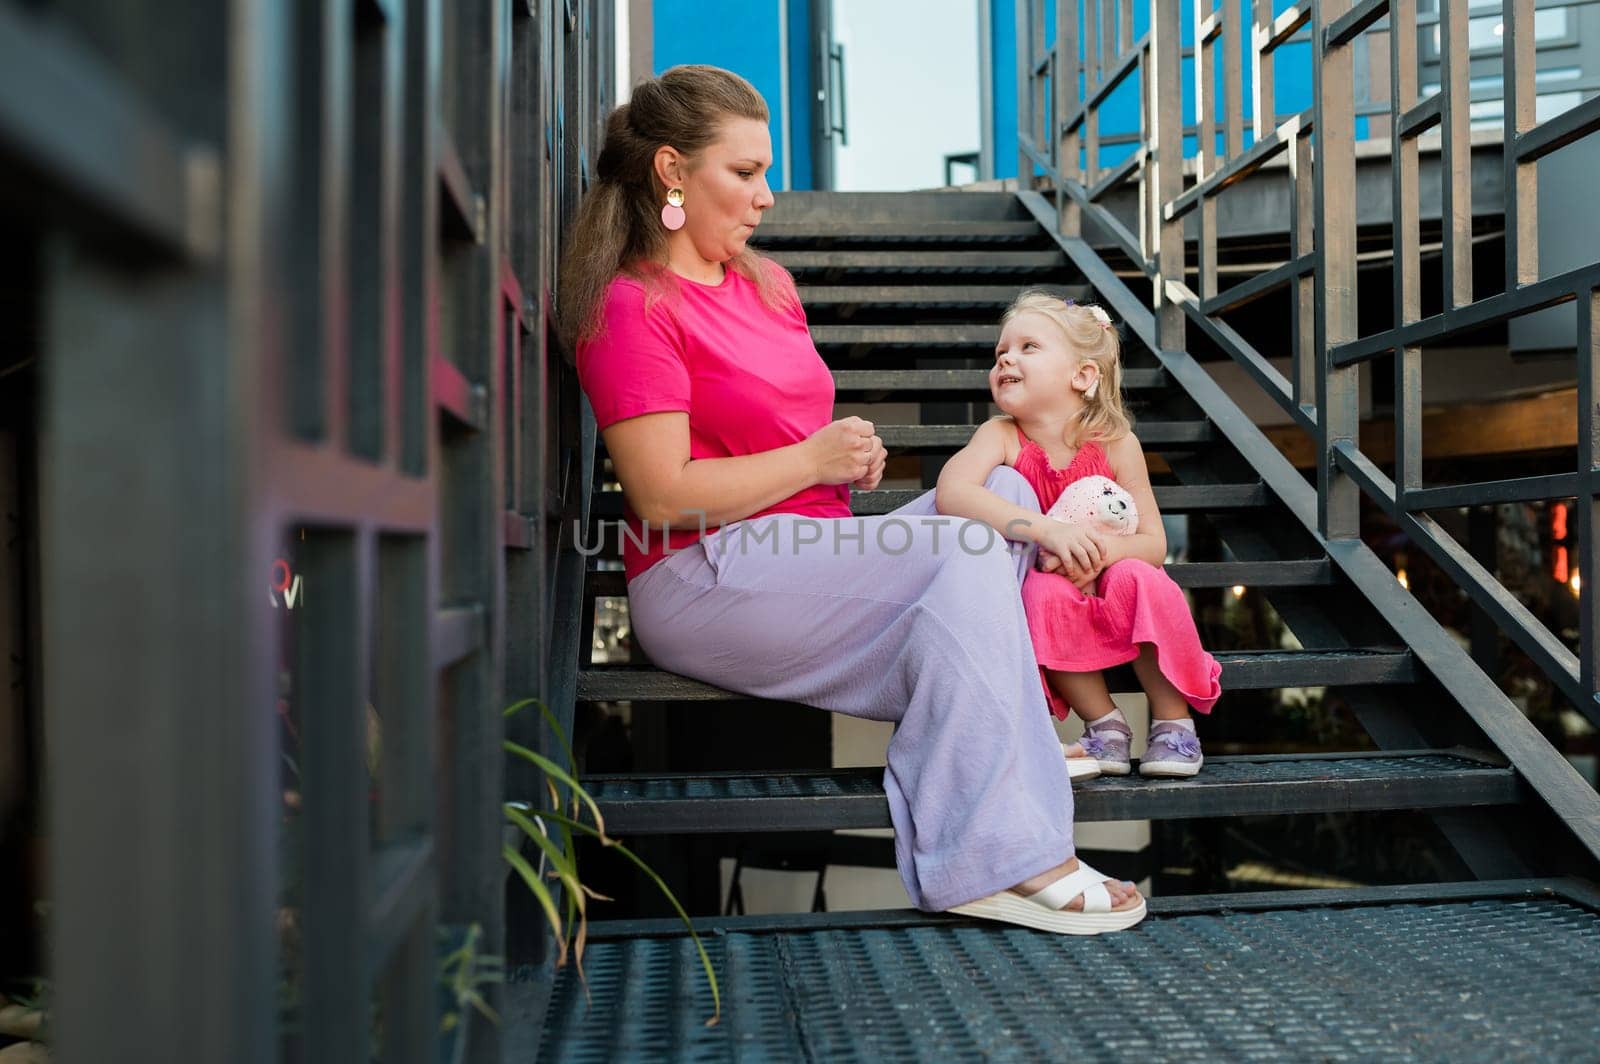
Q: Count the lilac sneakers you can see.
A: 2